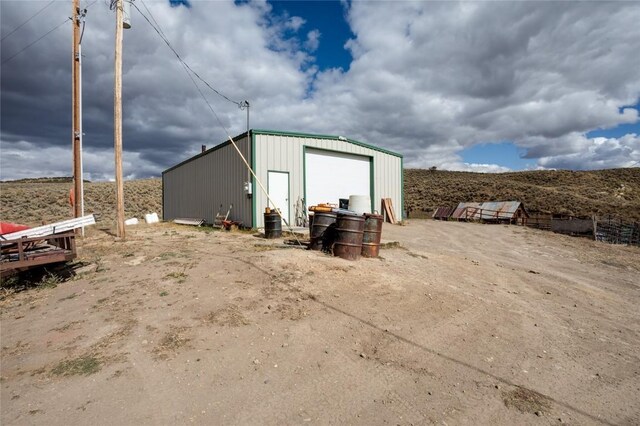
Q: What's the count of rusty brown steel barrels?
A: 3